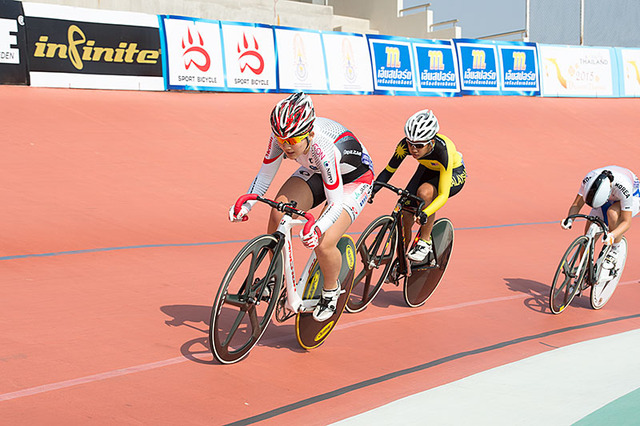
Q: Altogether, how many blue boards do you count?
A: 4